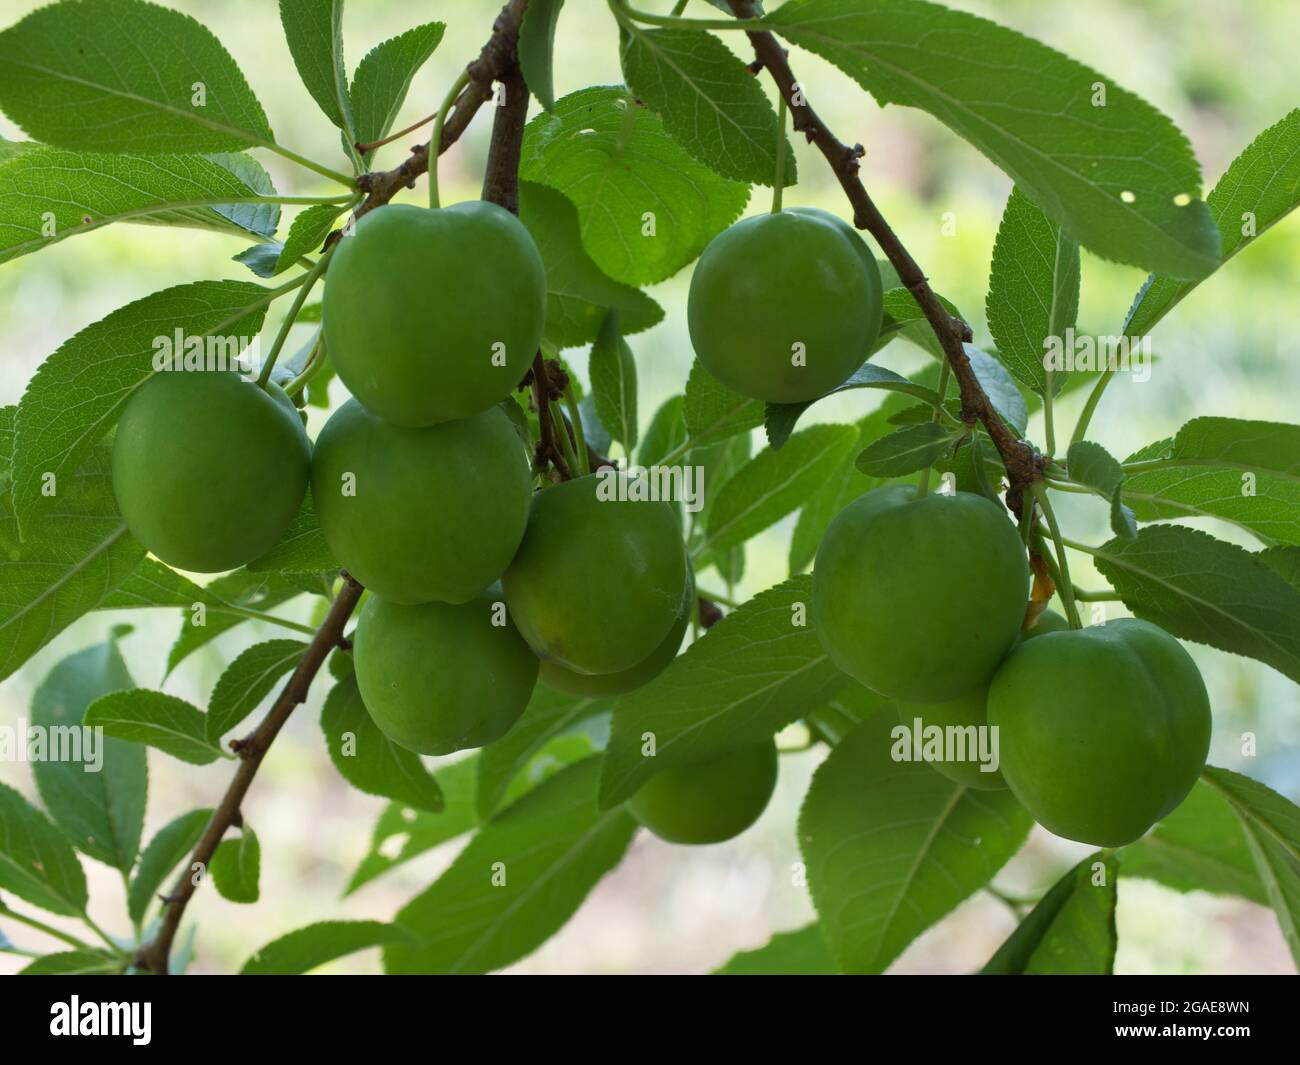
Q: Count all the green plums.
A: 11